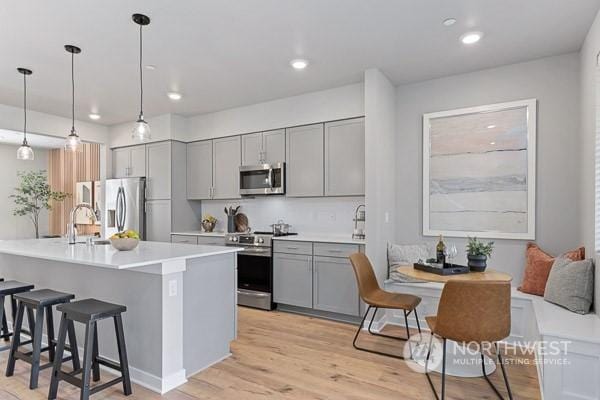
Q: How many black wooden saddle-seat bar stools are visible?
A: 3